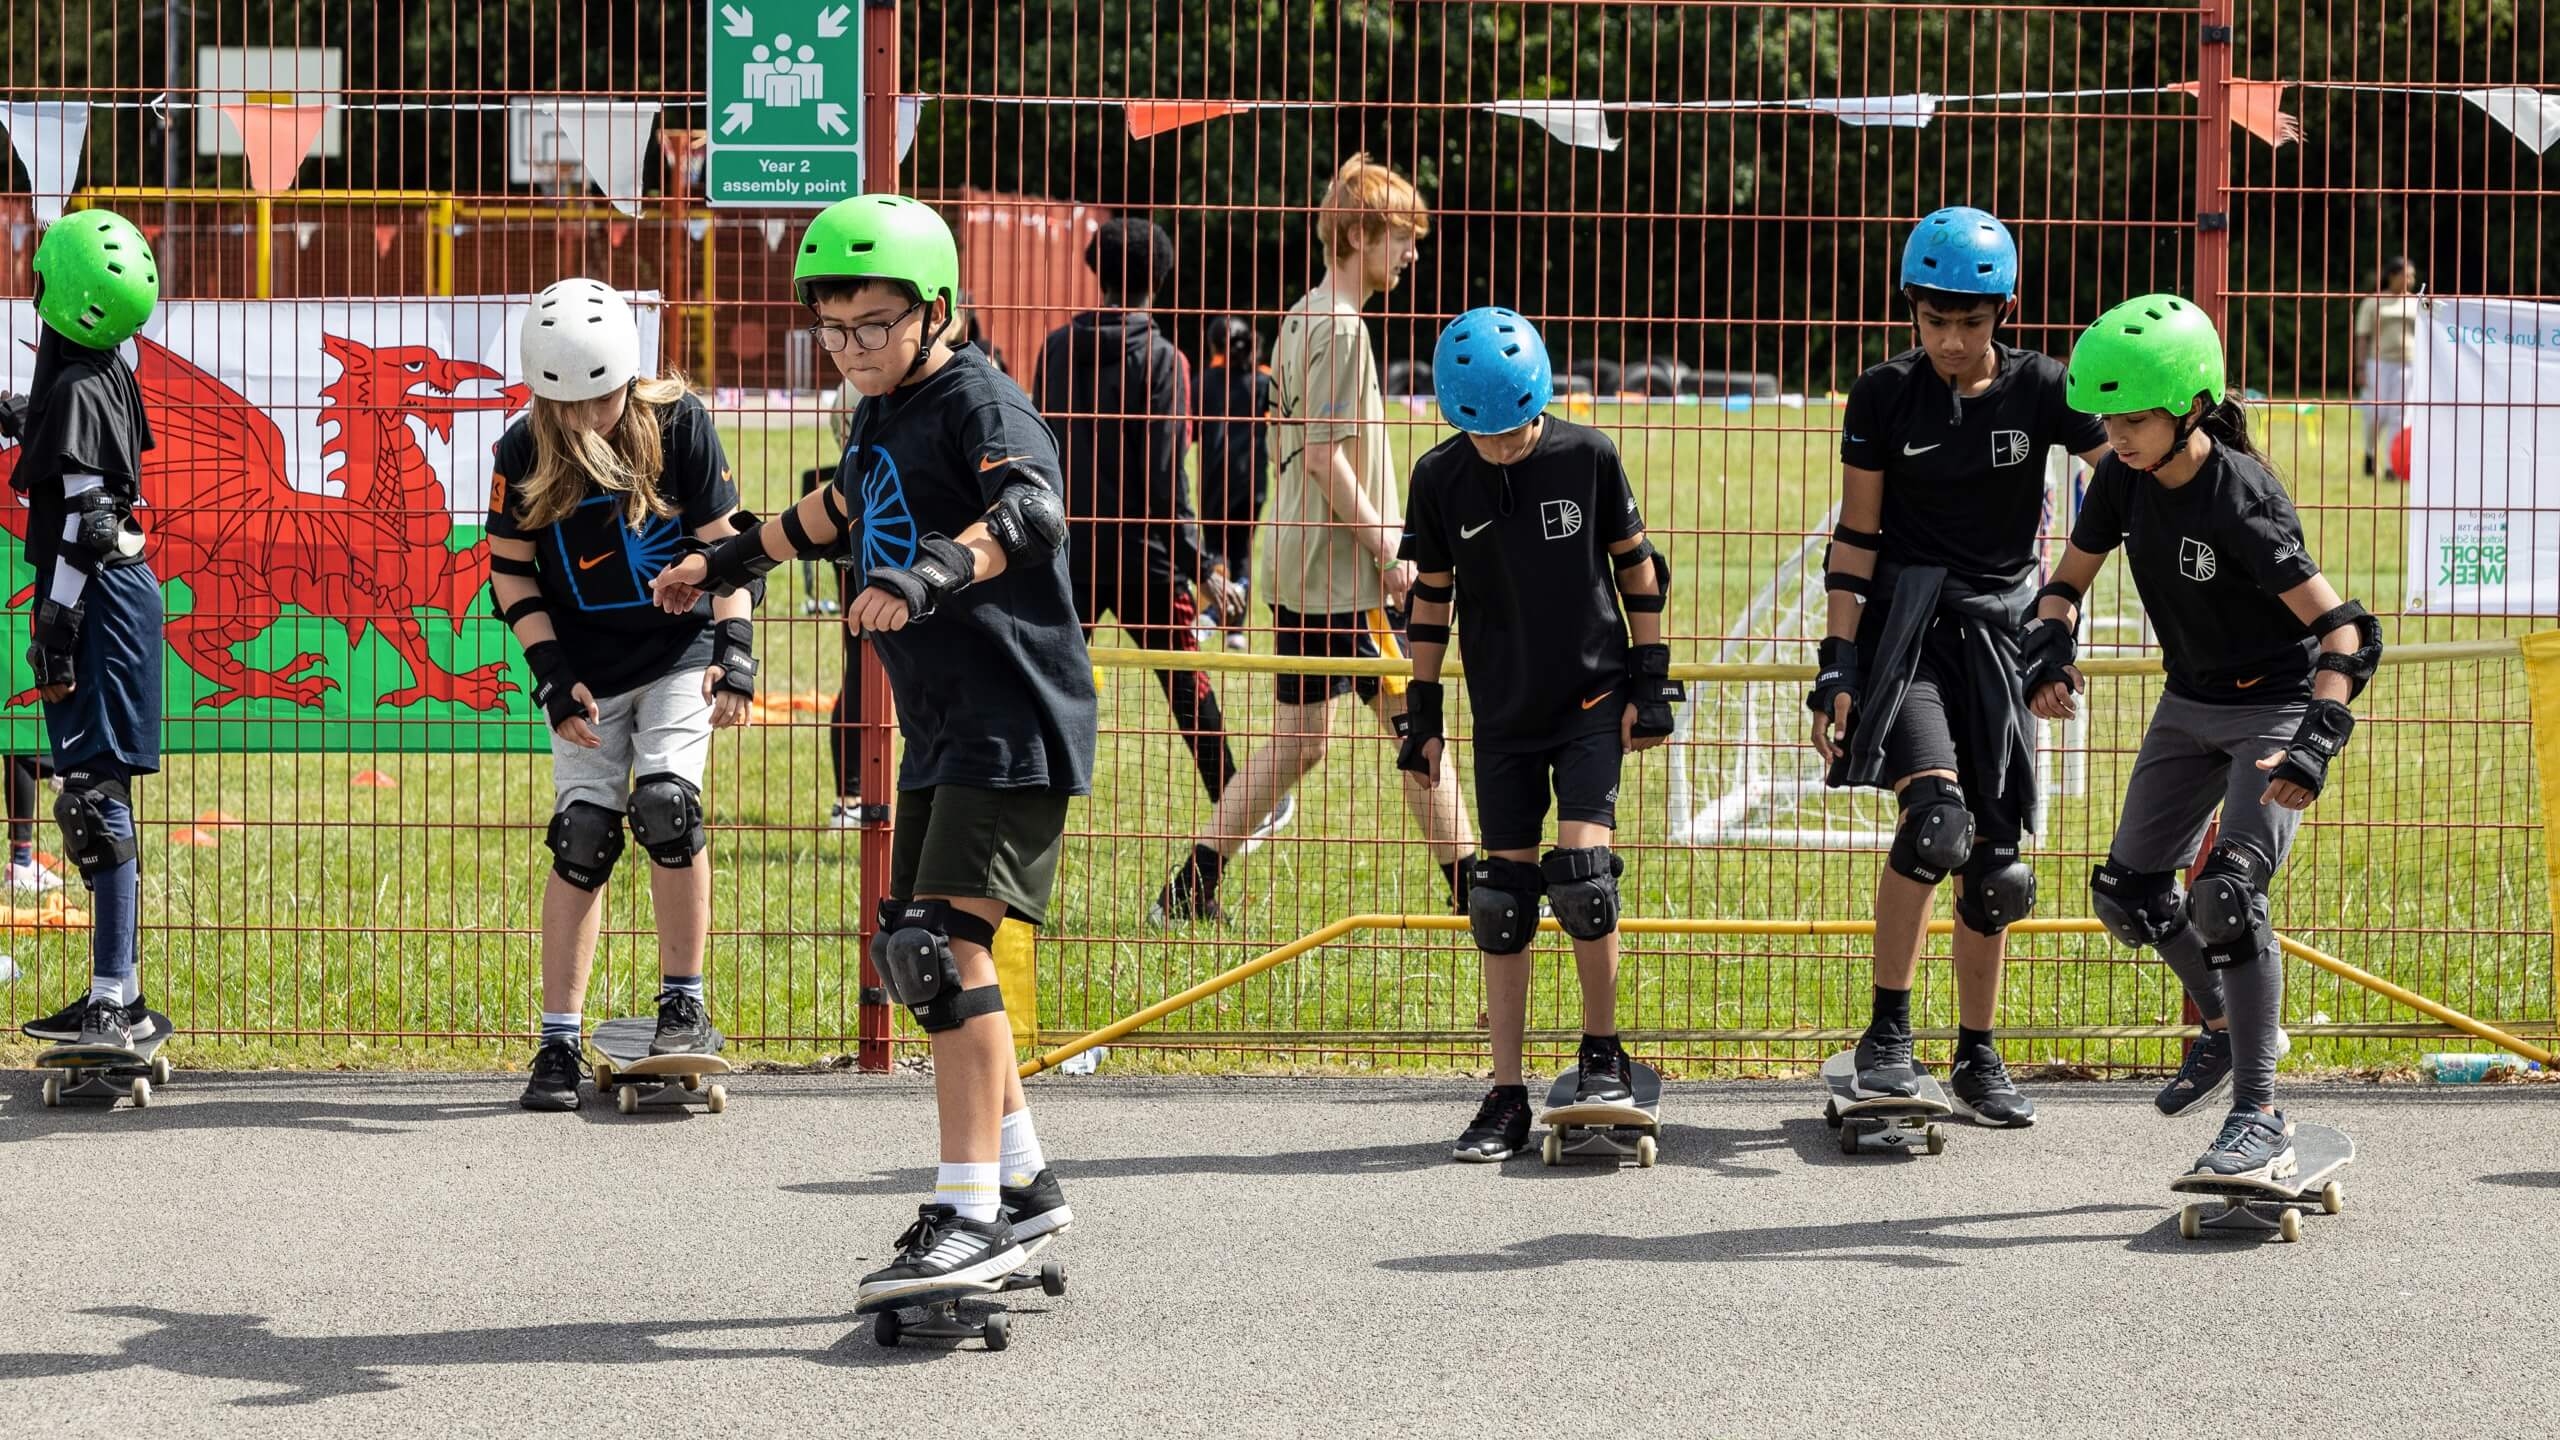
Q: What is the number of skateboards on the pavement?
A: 6